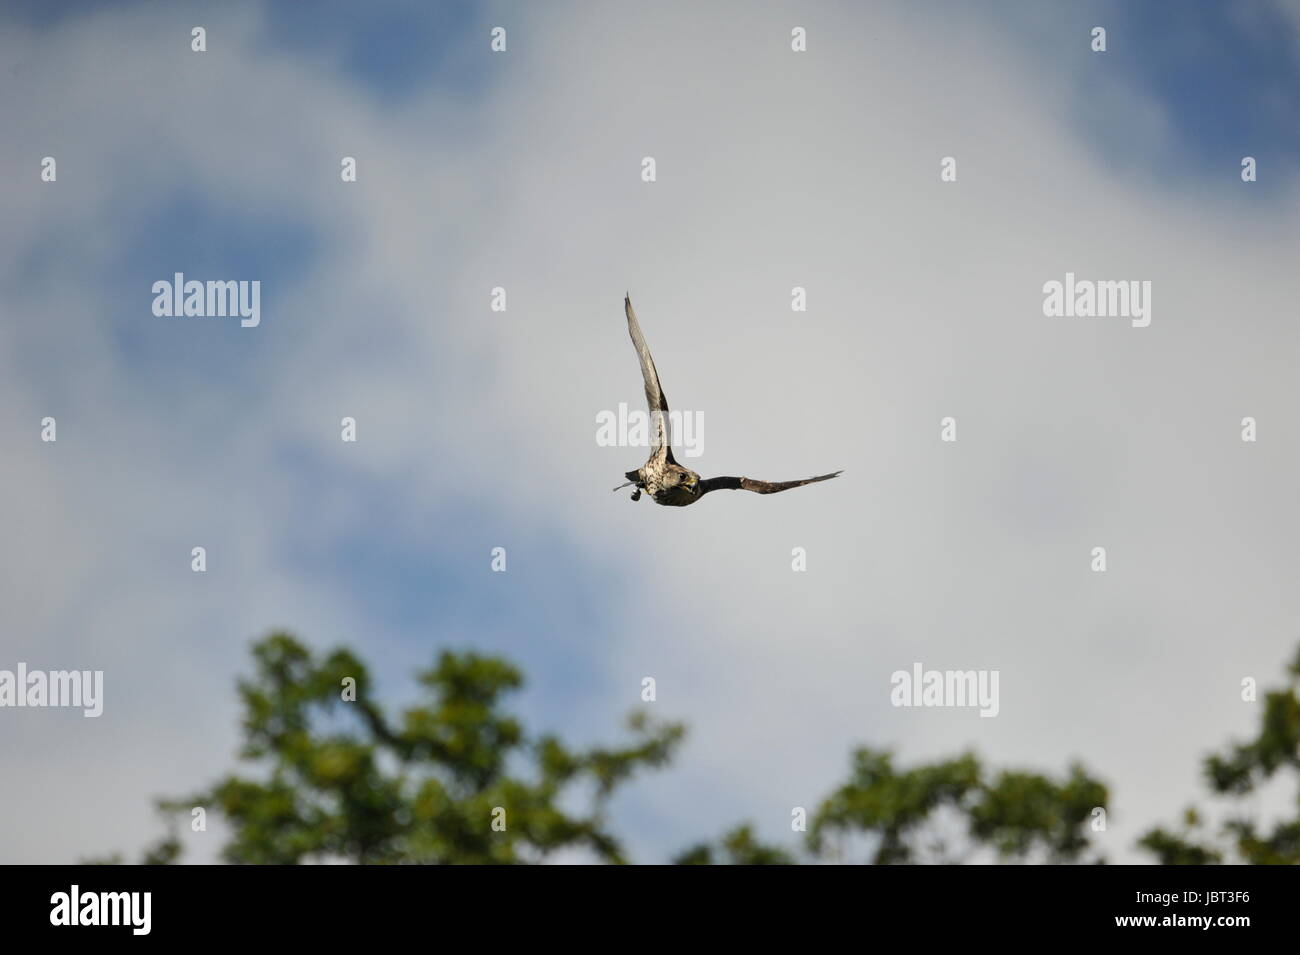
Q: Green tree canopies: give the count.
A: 3